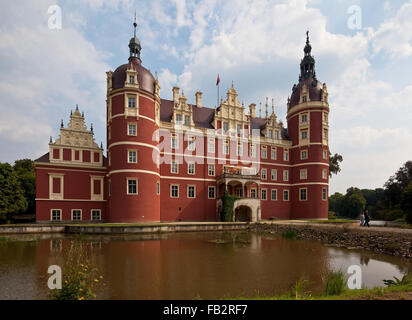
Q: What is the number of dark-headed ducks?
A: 0